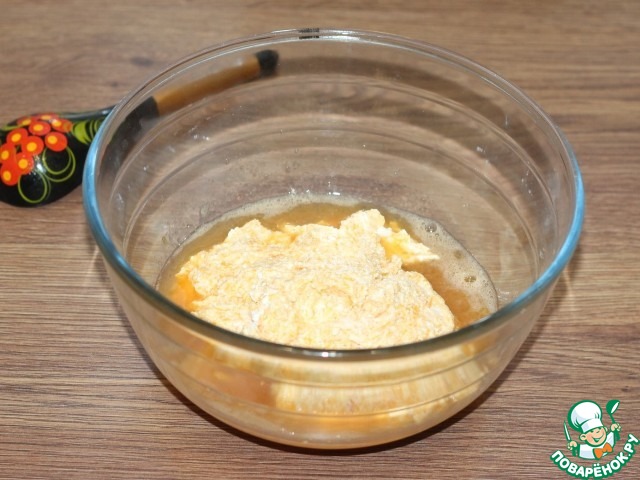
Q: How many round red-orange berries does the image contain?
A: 10